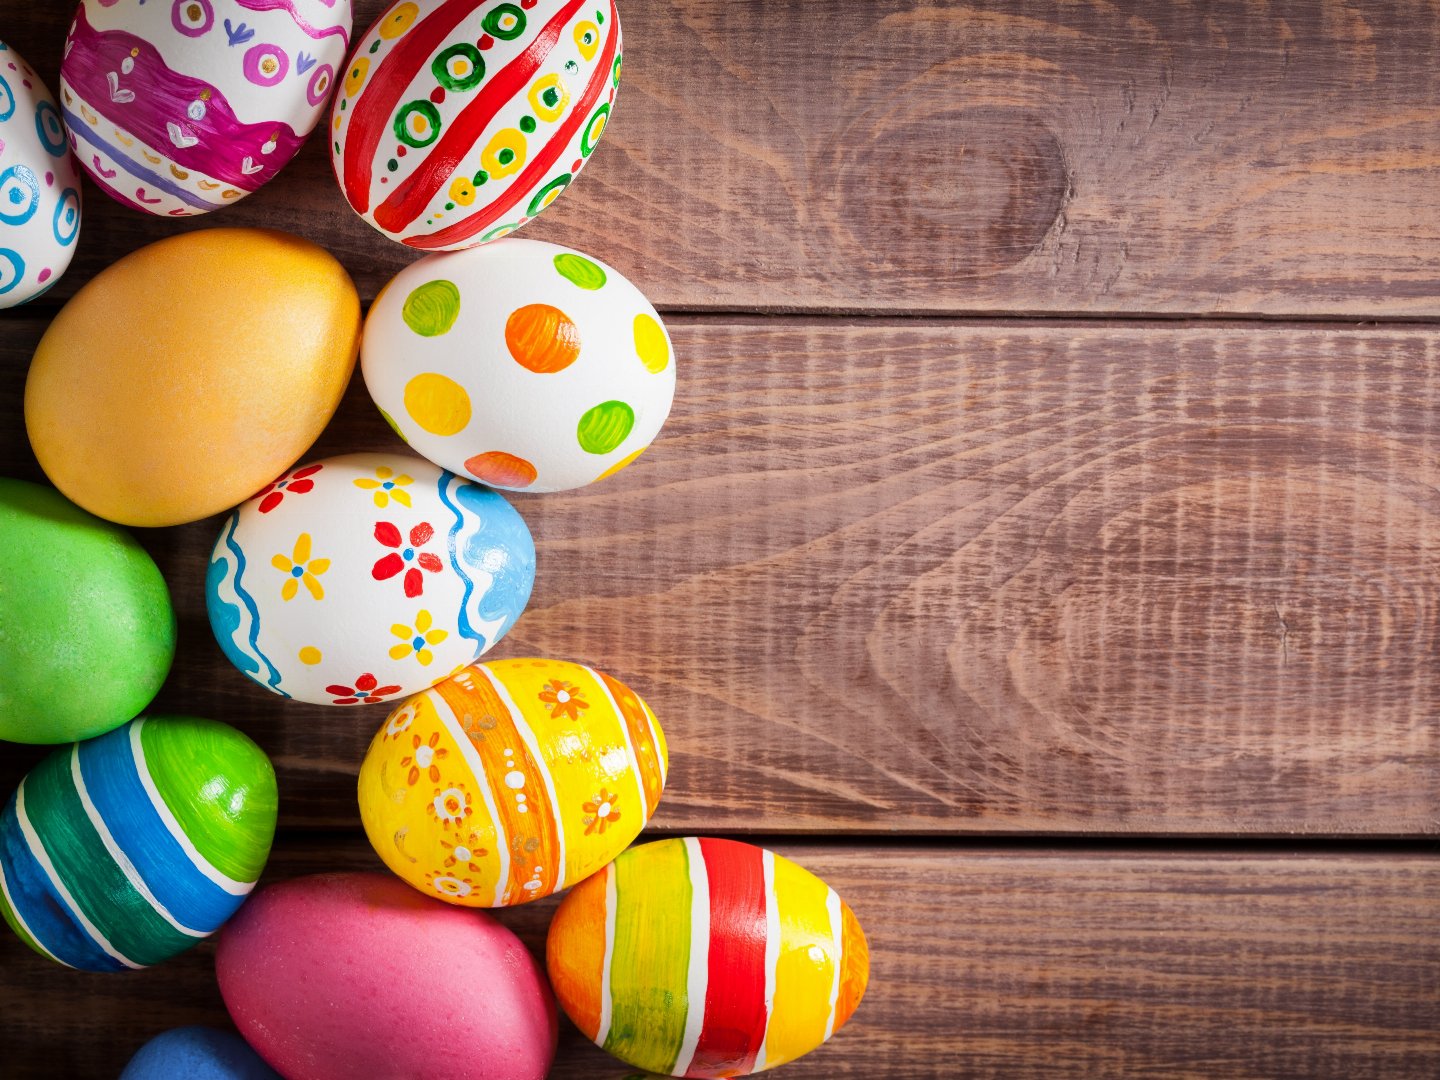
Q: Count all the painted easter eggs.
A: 12